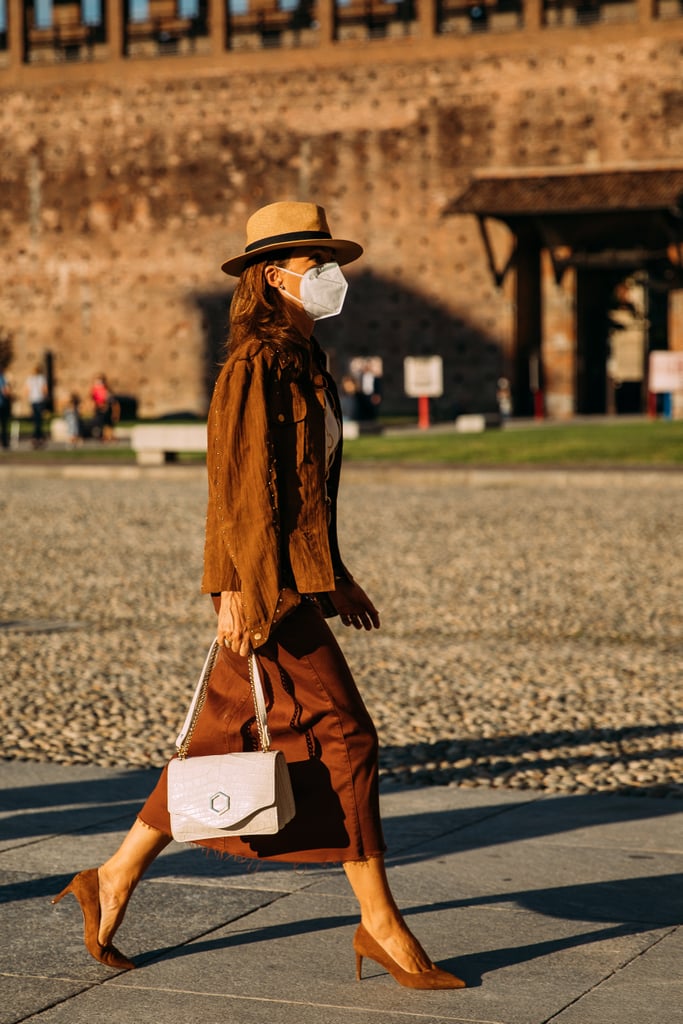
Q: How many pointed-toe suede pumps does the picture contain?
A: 2